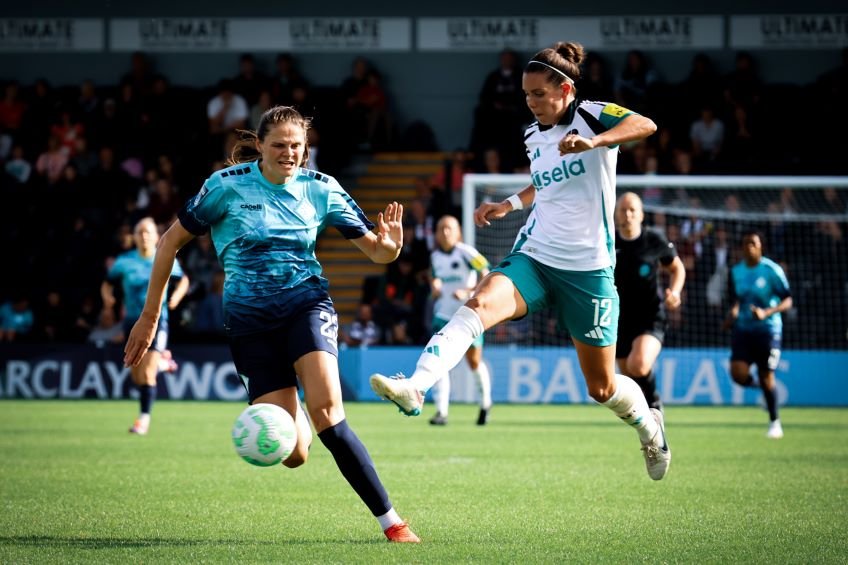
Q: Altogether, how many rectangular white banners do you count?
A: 4